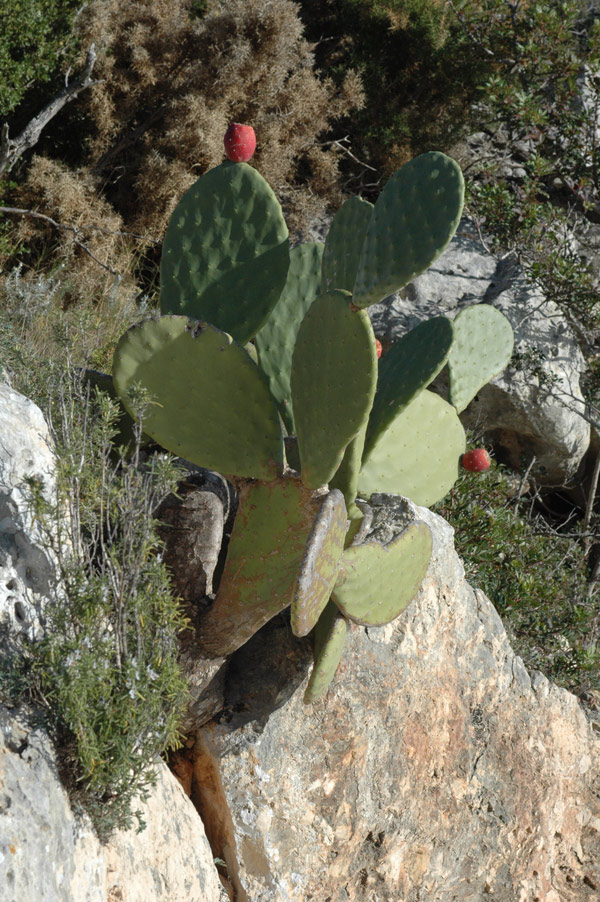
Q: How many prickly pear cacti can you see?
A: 1